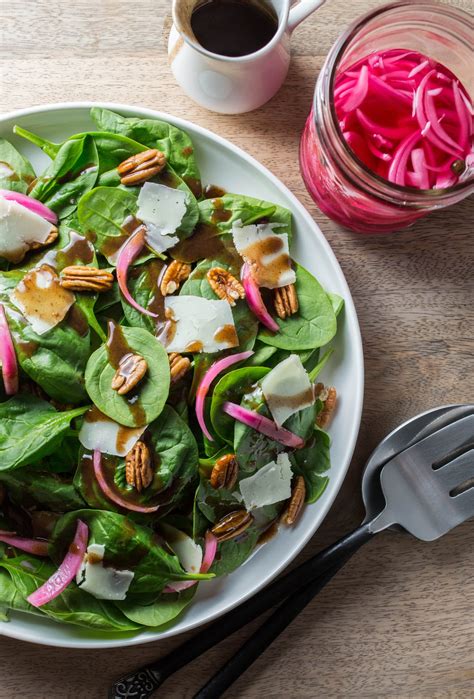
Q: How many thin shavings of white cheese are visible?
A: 10